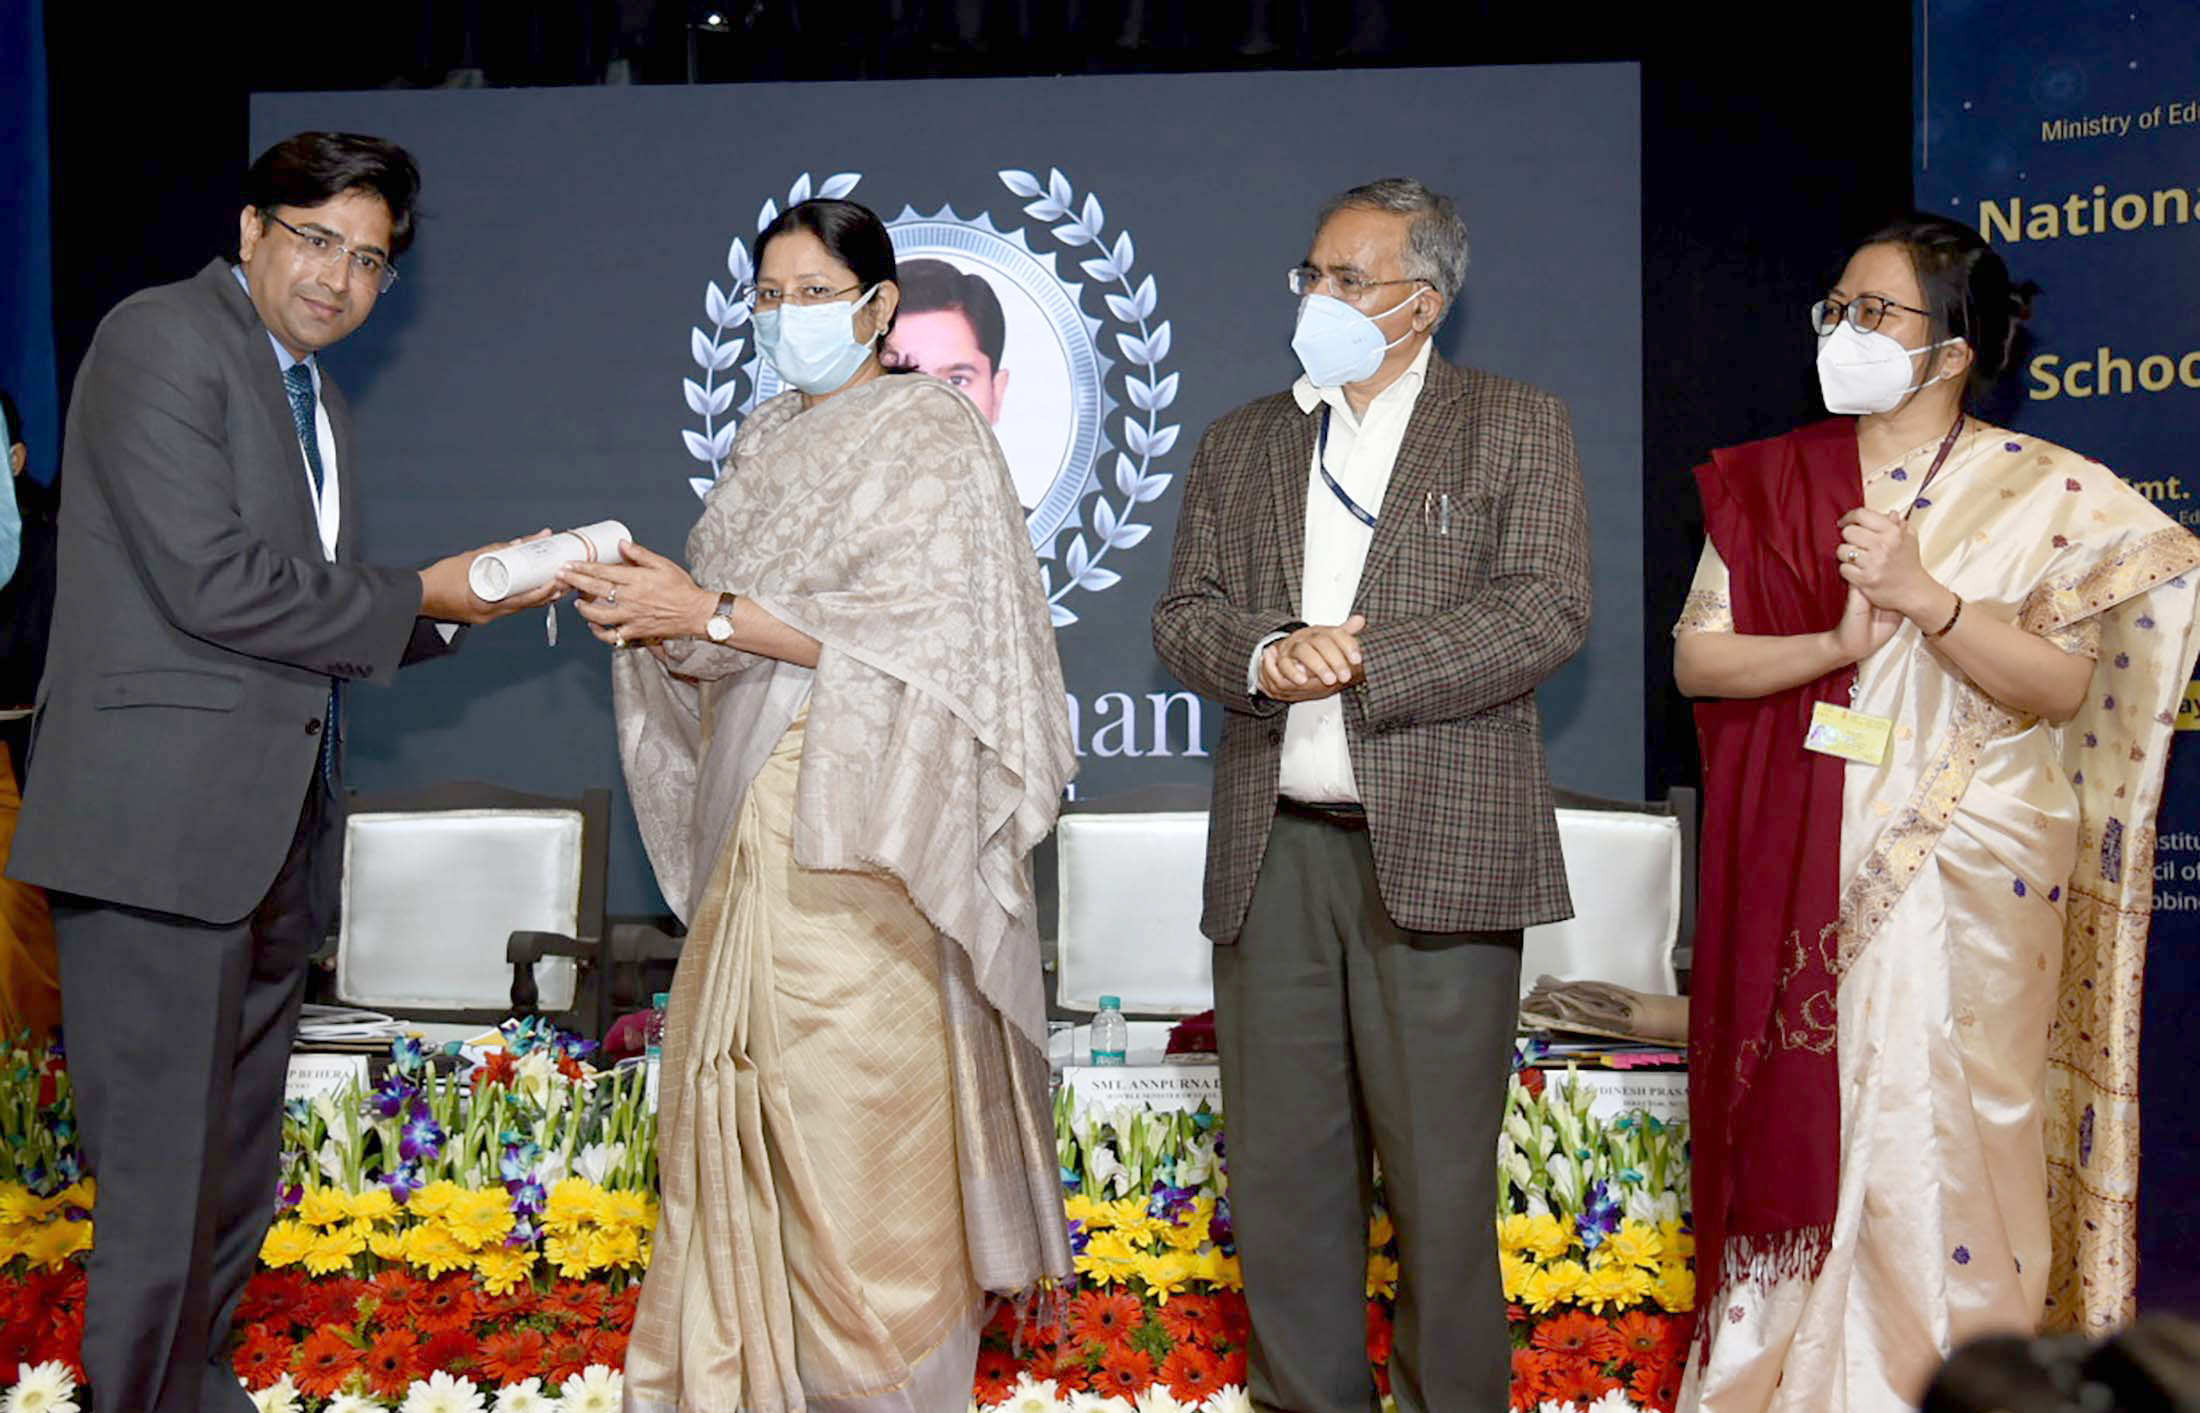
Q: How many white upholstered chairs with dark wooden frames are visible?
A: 3